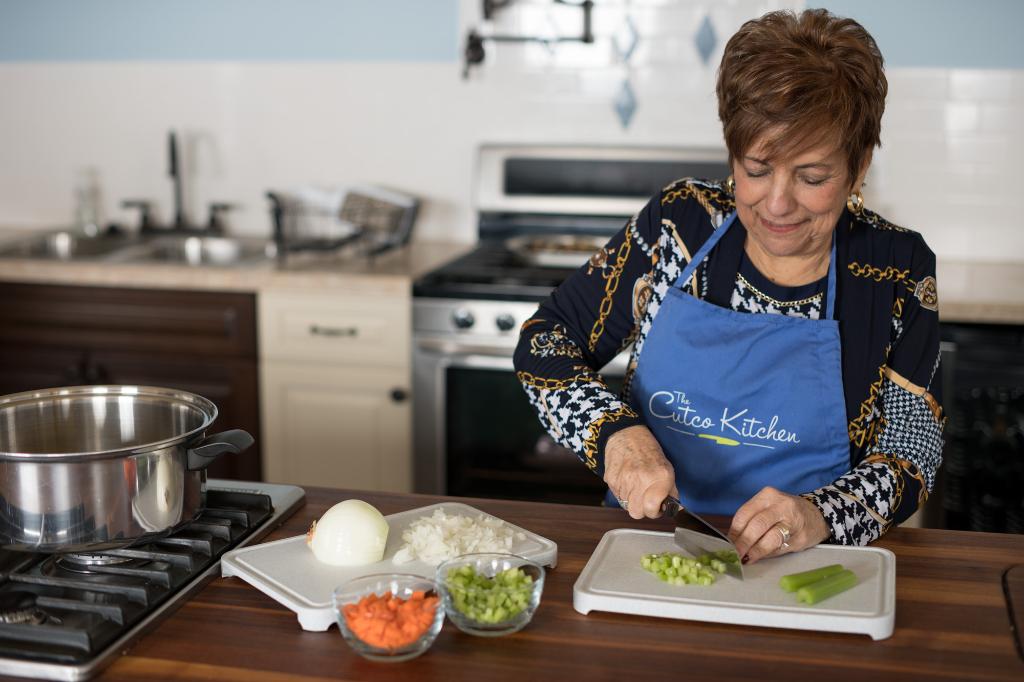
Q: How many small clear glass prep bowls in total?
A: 2